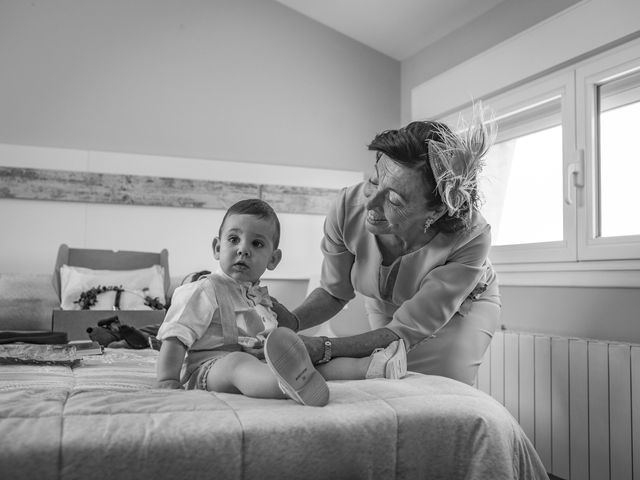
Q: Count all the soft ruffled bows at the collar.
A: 1